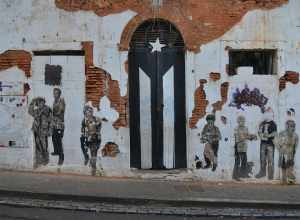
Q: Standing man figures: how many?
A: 7